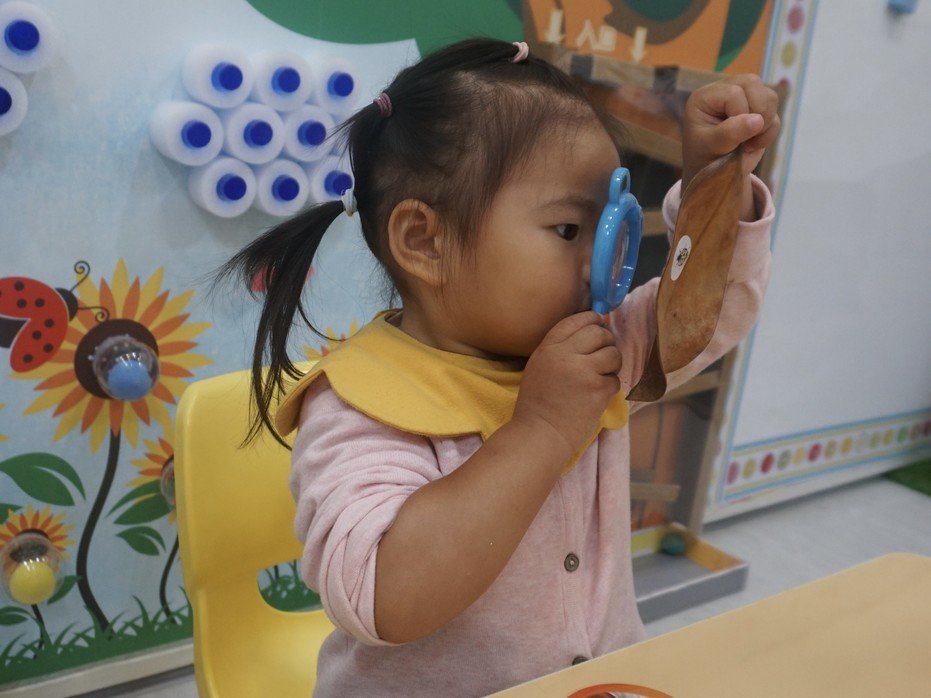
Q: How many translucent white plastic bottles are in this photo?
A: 11